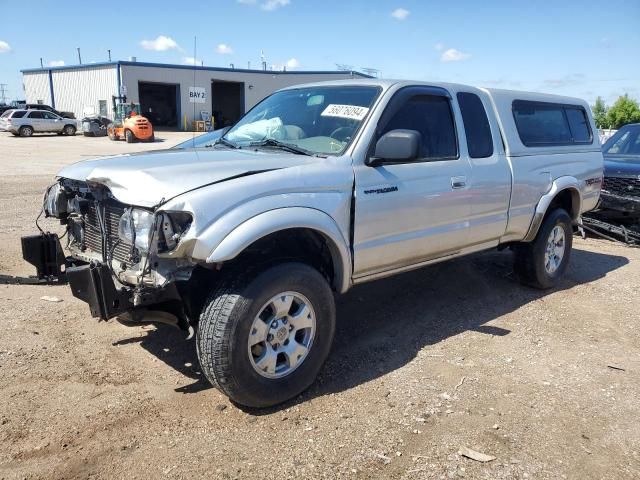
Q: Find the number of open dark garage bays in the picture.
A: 2